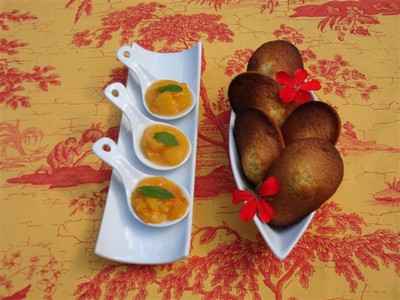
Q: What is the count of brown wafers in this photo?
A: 5